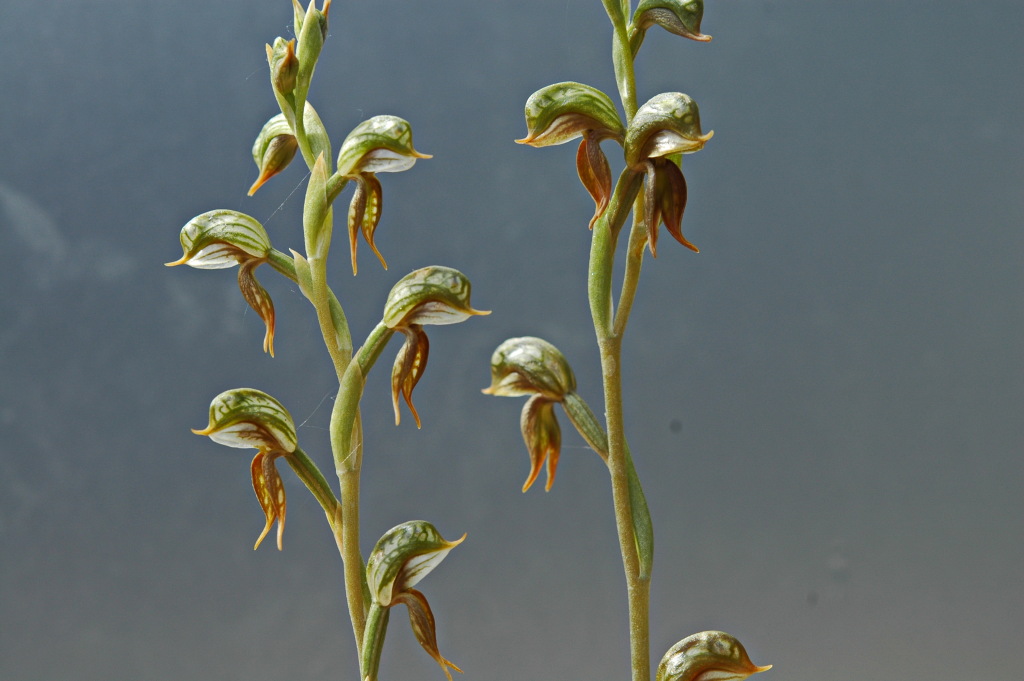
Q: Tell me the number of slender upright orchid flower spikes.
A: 2